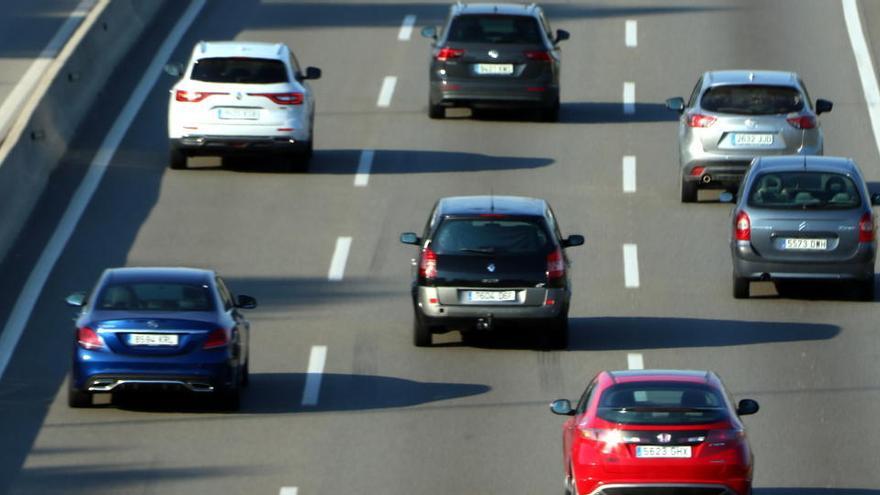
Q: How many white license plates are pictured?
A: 7